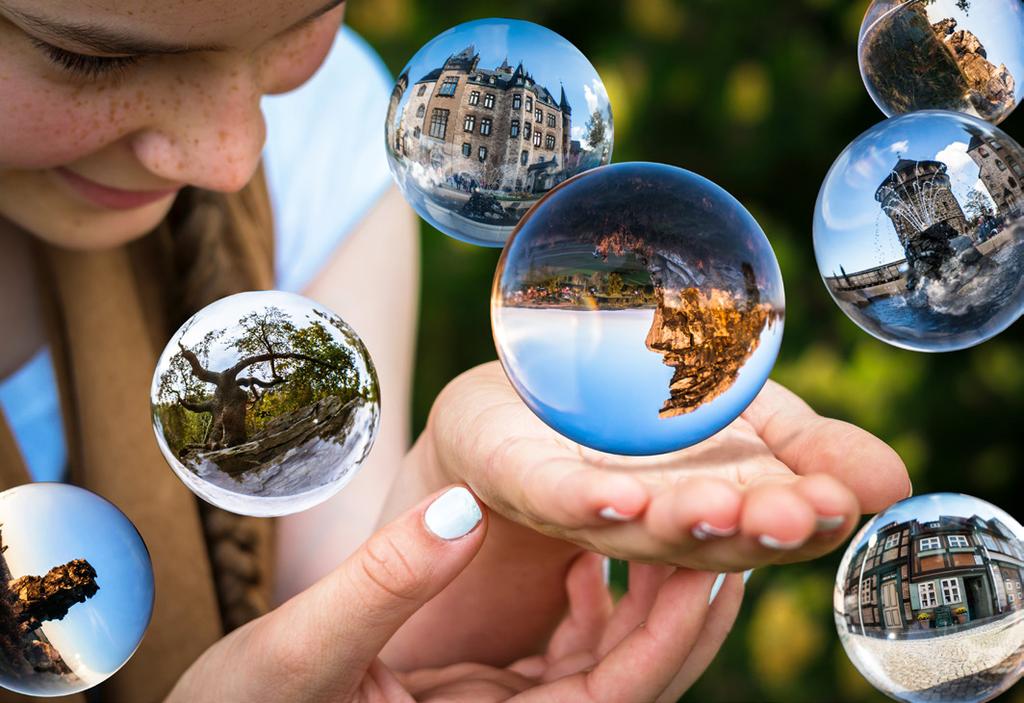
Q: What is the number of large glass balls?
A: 7